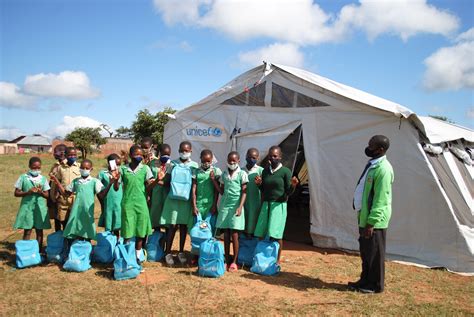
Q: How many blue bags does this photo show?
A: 11